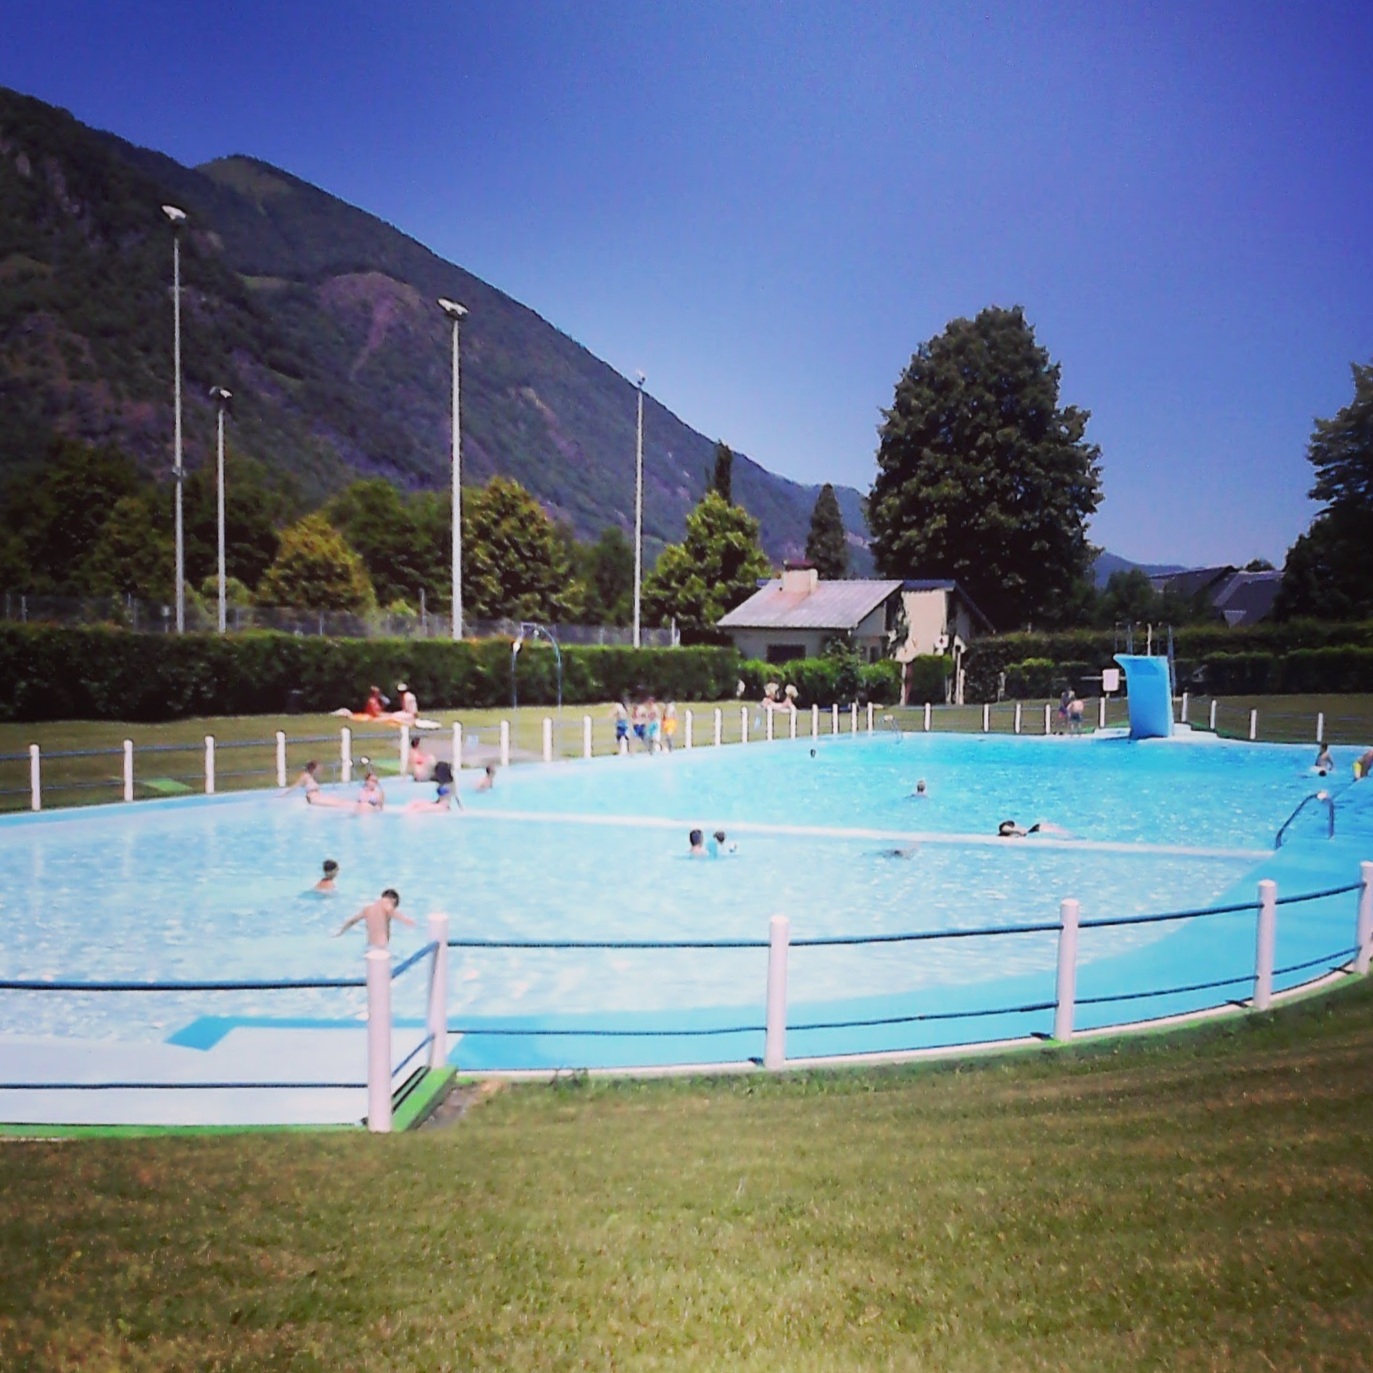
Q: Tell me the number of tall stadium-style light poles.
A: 4